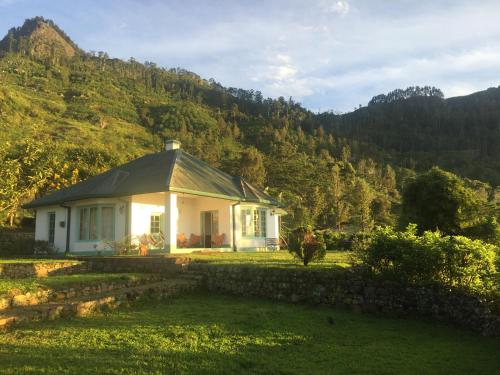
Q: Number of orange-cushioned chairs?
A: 3